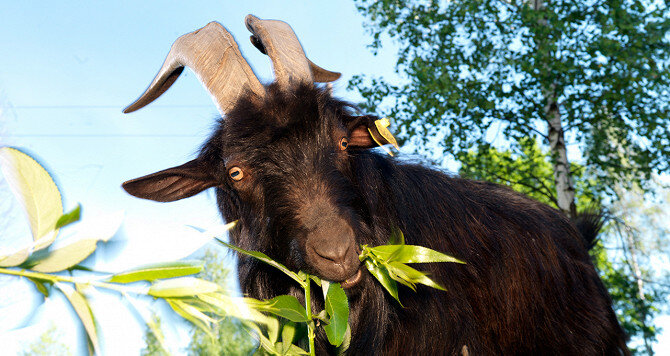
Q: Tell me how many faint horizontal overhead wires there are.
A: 2